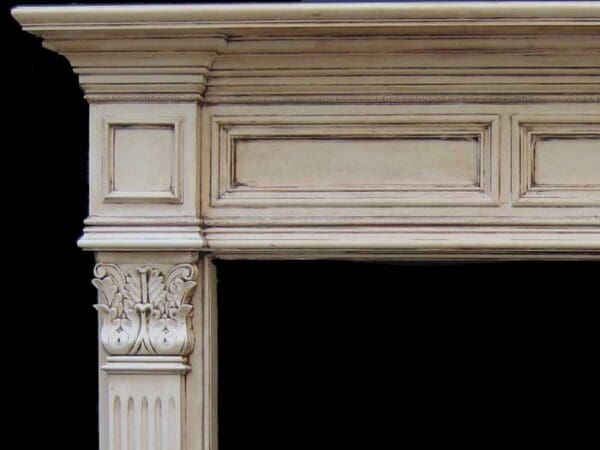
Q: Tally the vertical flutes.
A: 5